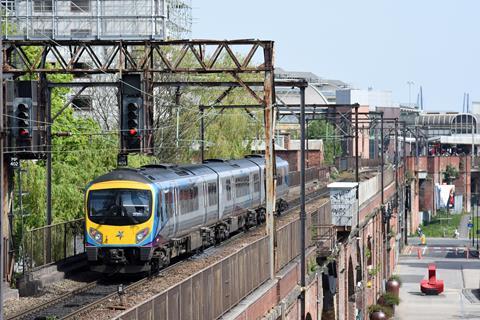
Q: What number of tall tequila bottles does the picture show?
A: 0